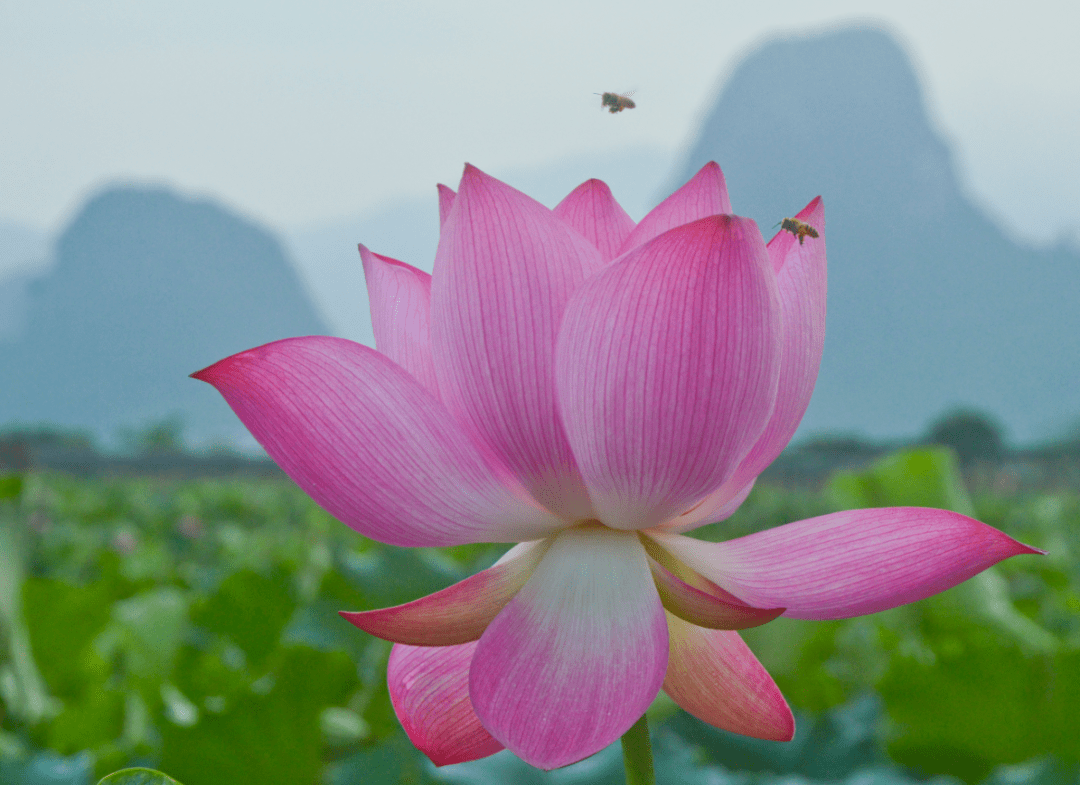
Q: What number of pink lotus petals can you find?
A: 14